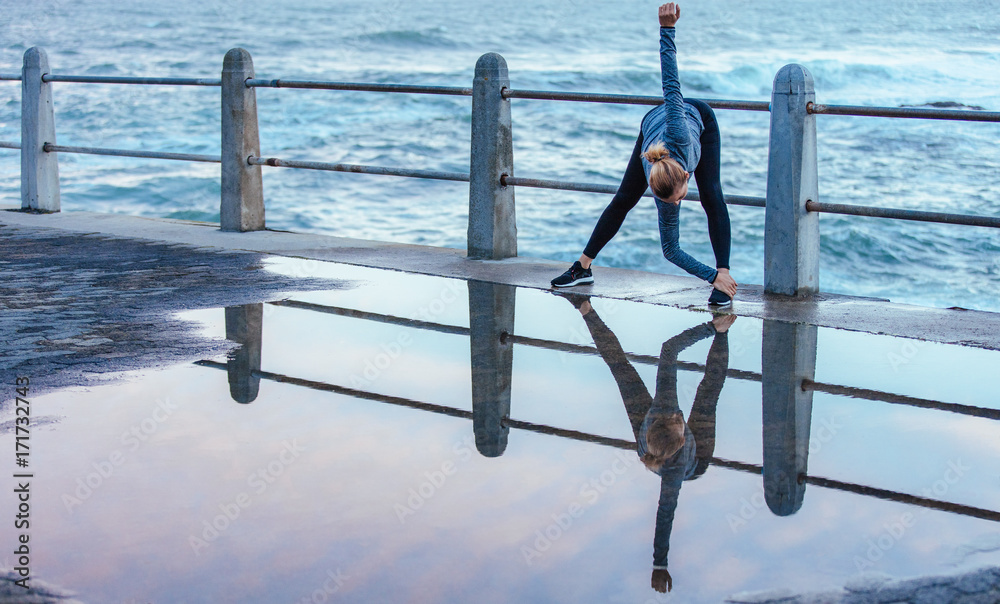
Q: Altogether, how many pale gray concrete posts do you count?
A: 4